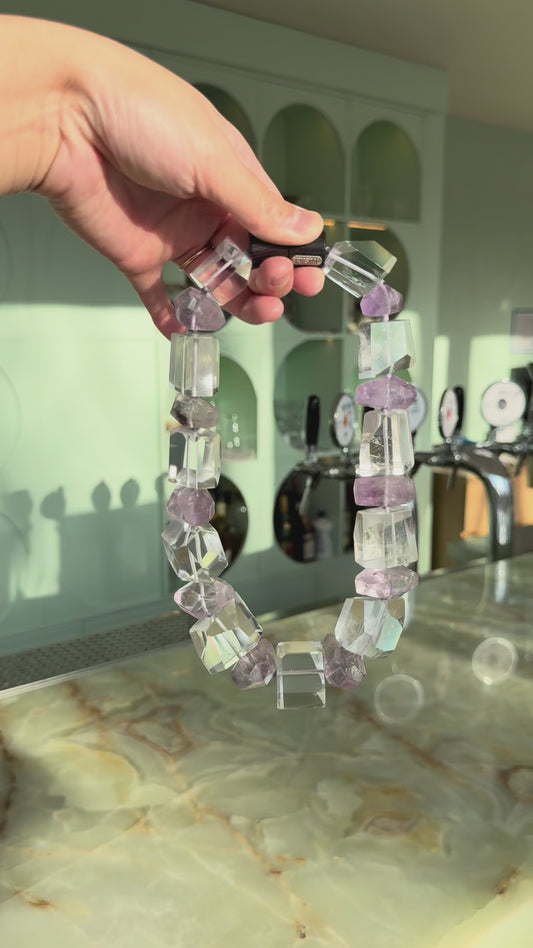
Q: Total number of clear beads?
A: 11